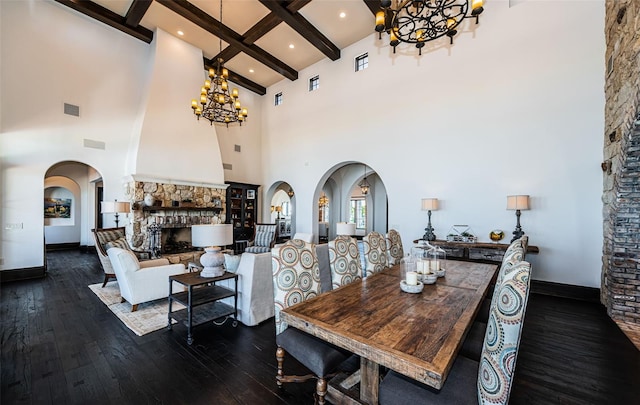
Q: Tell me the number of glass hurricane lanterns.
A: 3